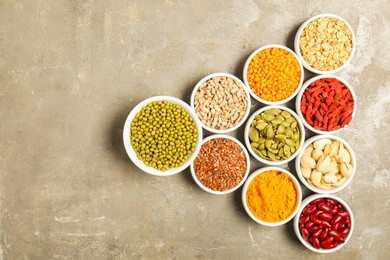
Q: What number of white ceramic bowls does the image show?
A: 10